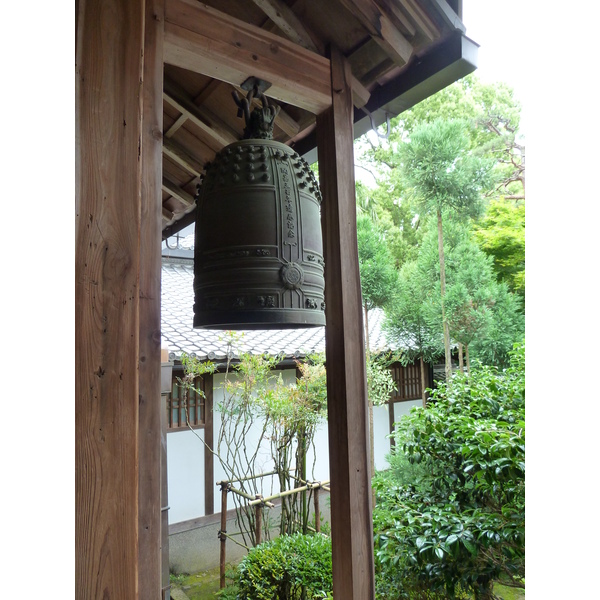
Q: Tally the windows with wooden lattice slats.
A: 2